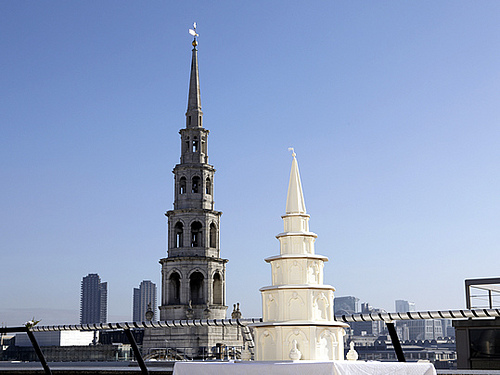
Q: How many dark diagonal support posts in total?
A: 3